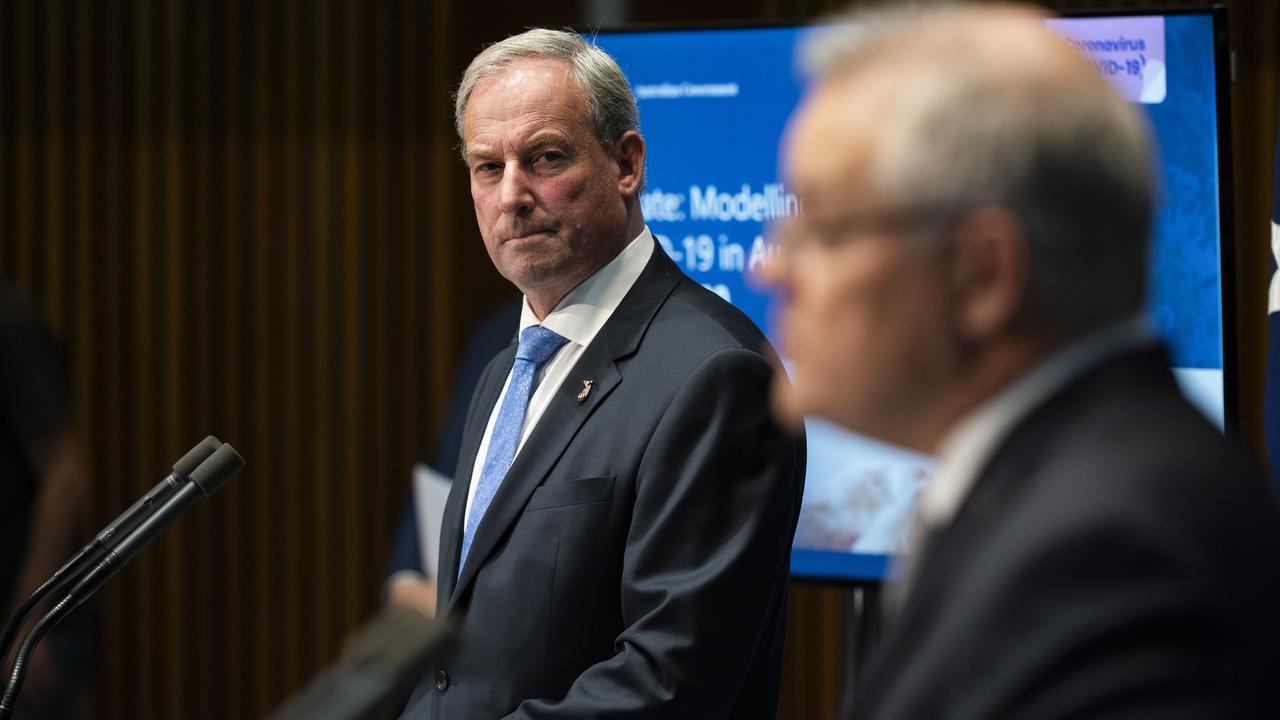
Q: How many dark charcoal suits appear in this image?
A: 2